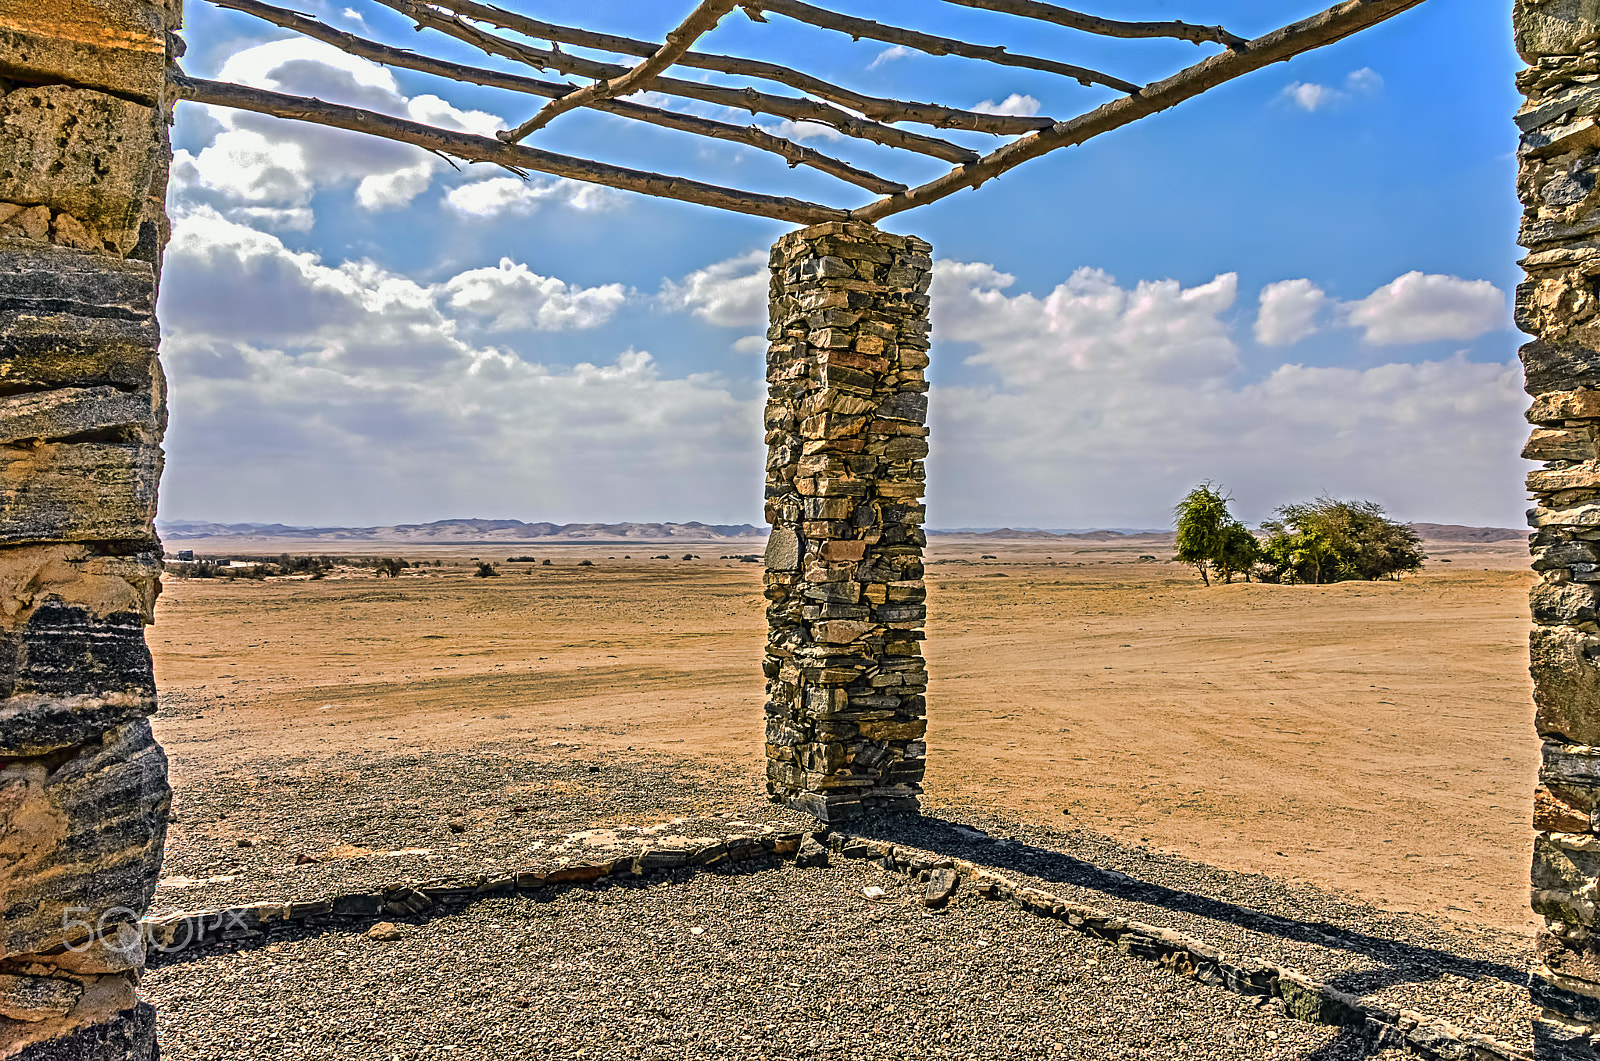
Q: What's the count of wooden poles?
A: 8